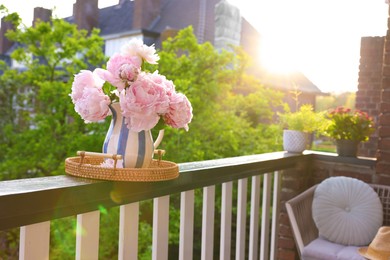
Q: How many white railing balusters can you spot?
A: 11